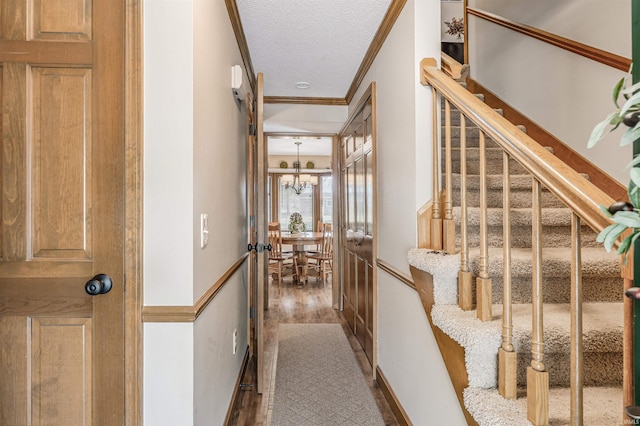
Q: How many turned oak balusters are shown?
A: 7